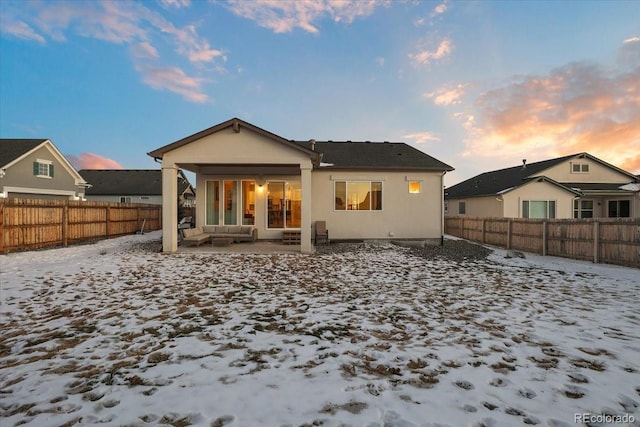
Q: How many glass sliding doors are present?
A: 1